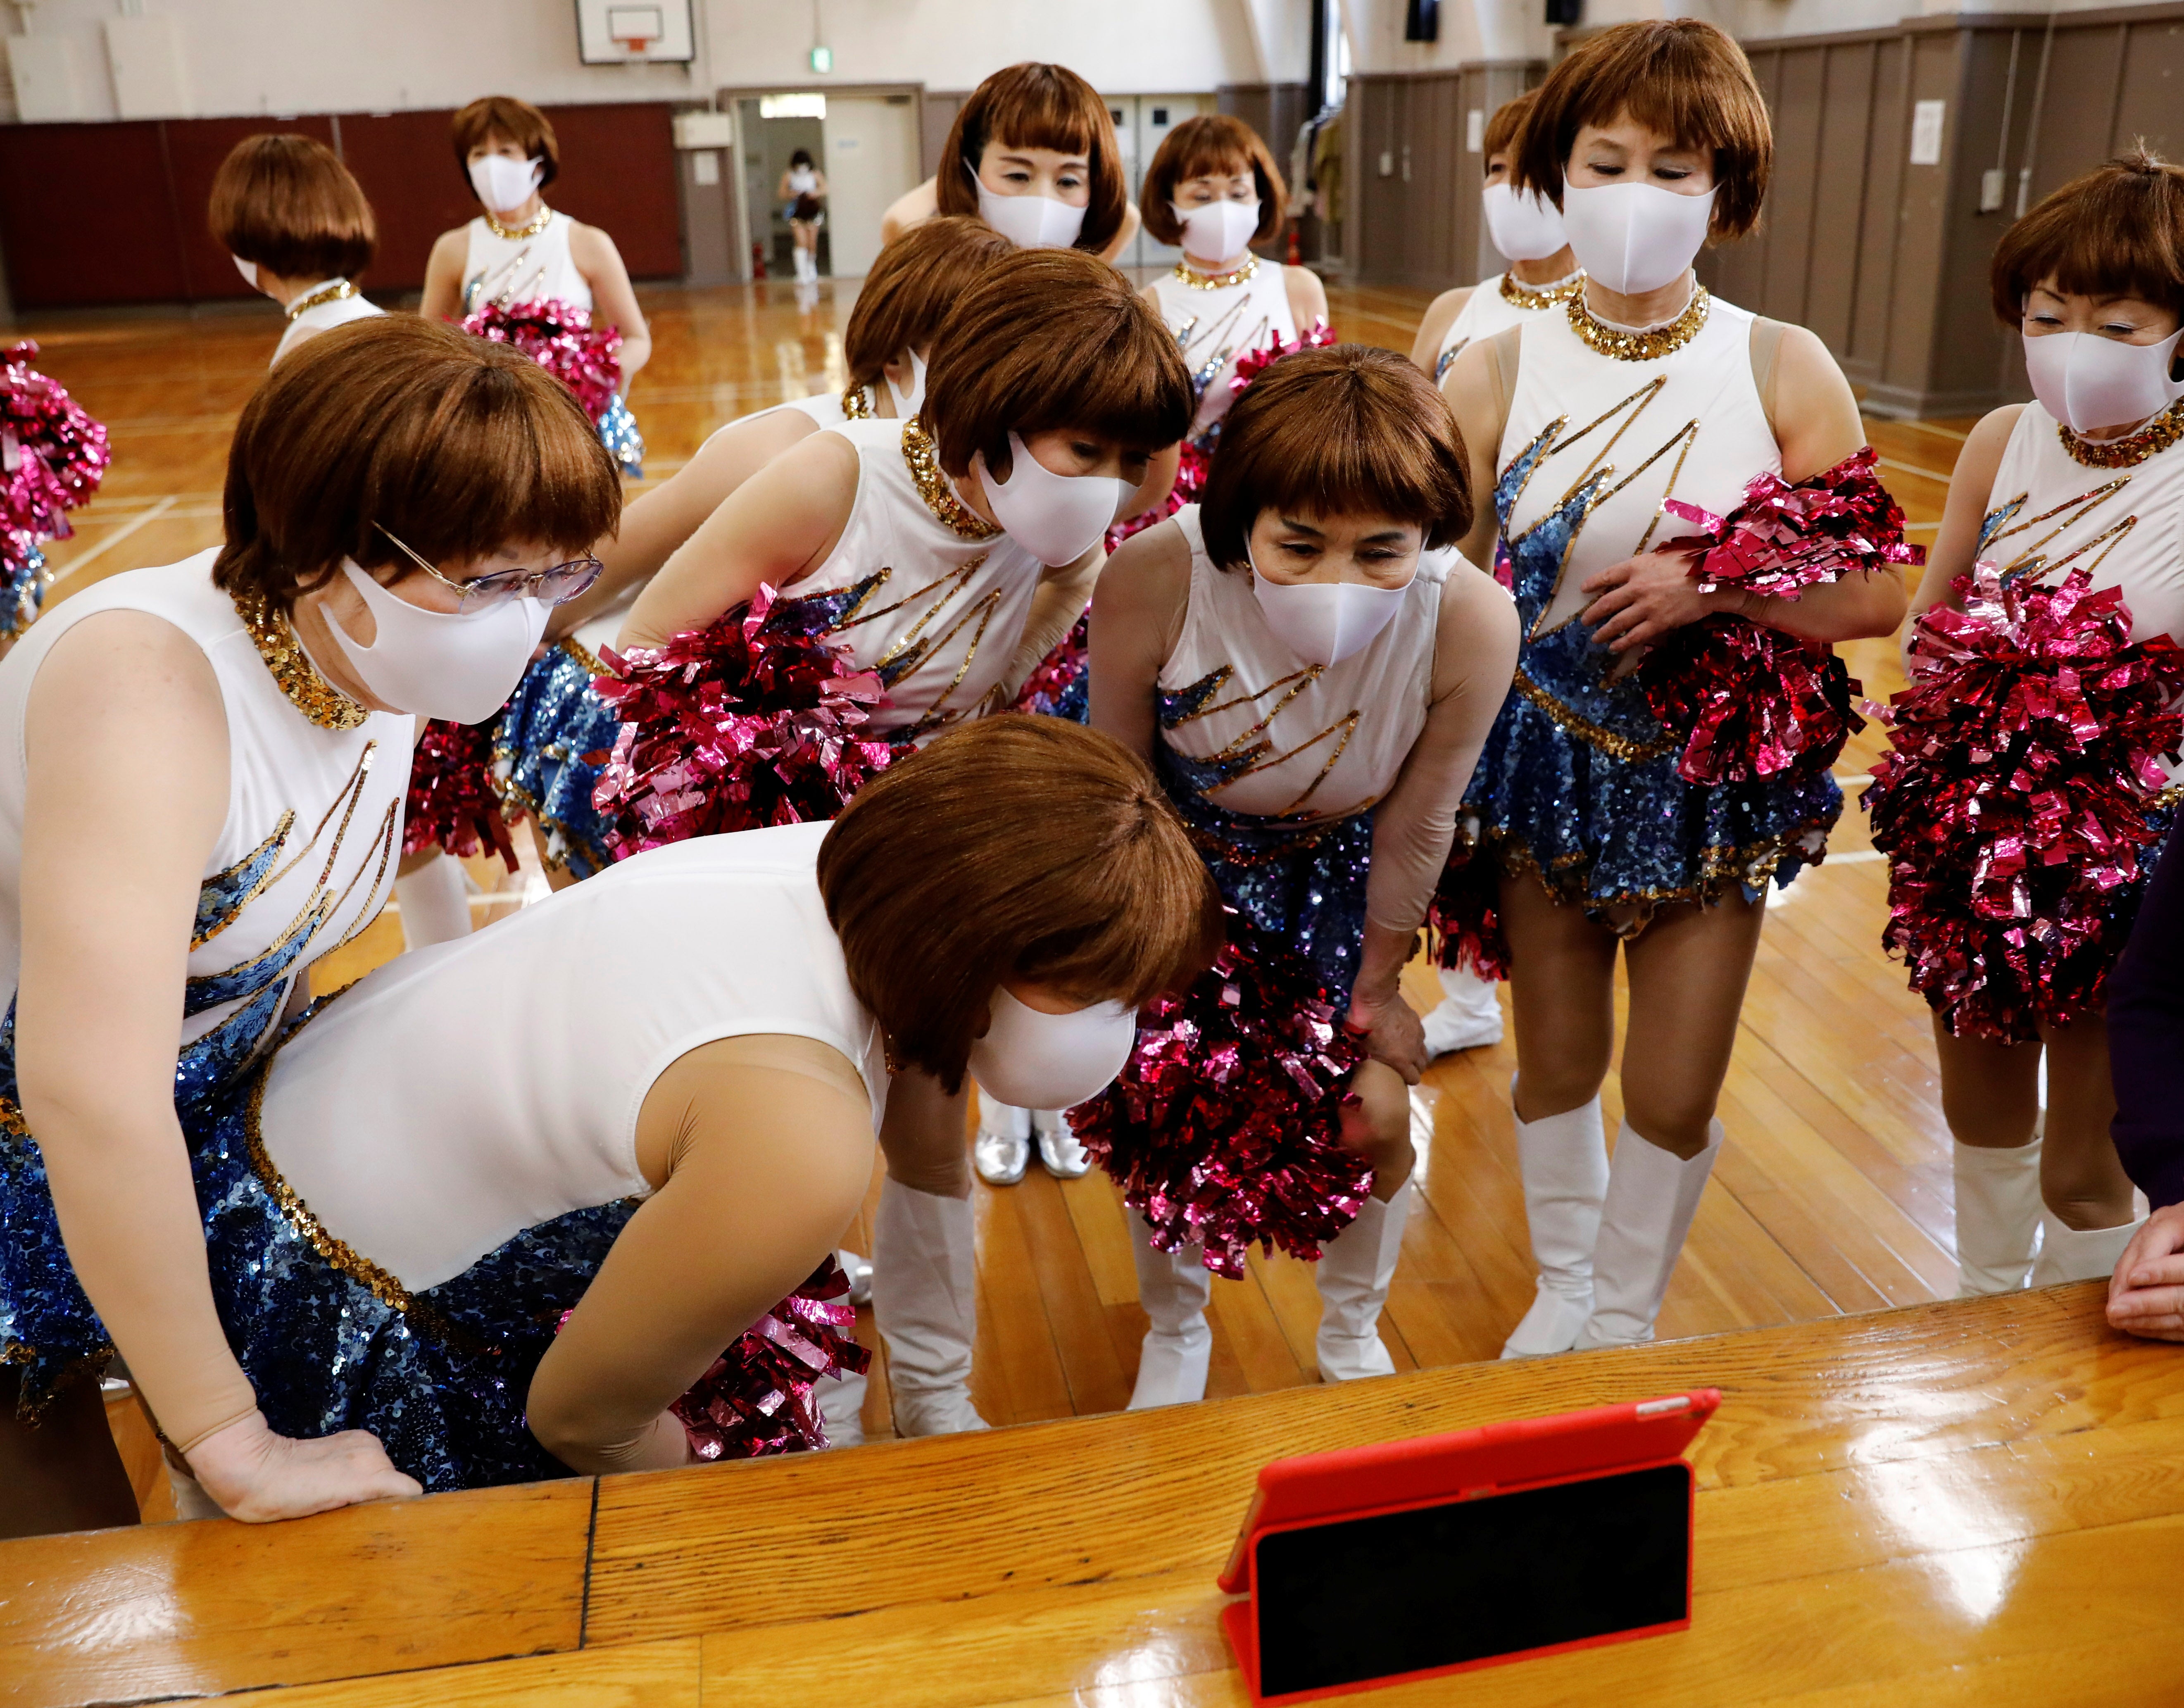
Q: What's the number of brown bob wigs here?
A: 12